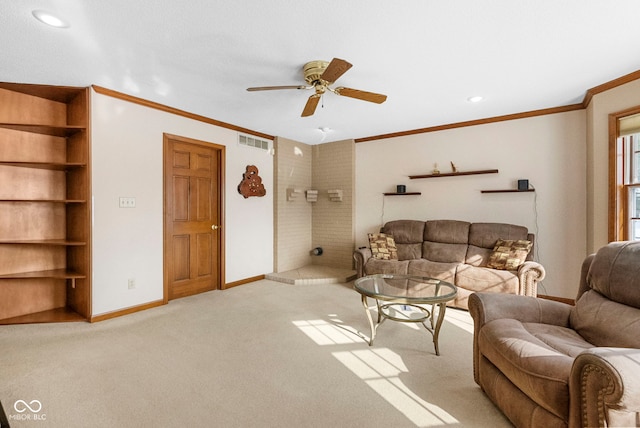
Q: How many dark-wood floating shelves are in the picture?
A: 3